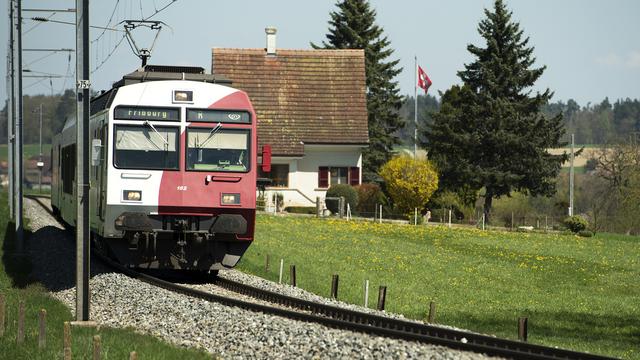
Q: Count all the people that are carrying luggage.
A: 0